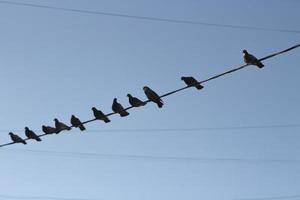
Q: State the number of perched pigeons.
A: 11